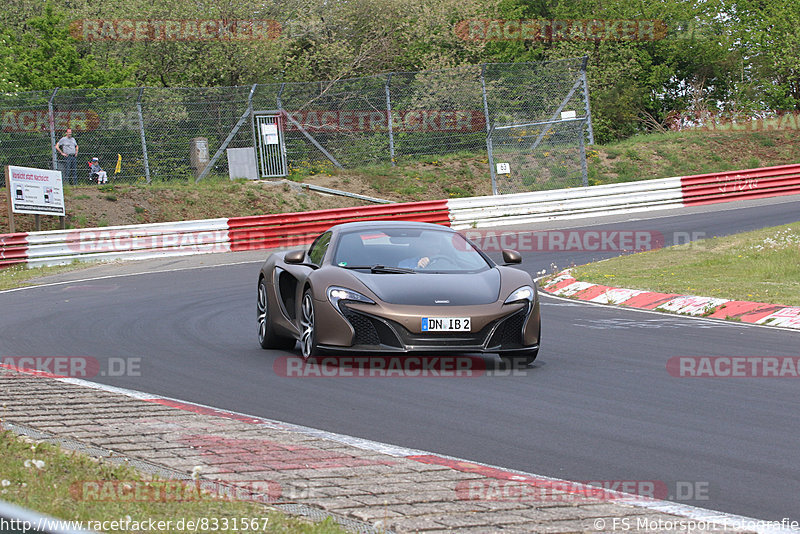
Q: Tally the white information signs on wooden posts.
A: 1